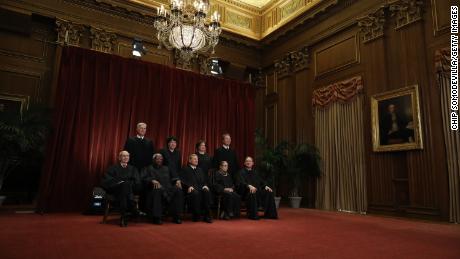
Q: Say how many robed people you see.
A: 9